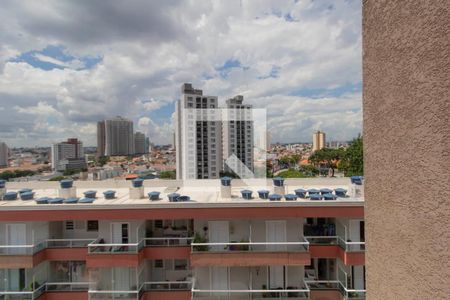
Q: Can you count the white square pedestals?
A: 6